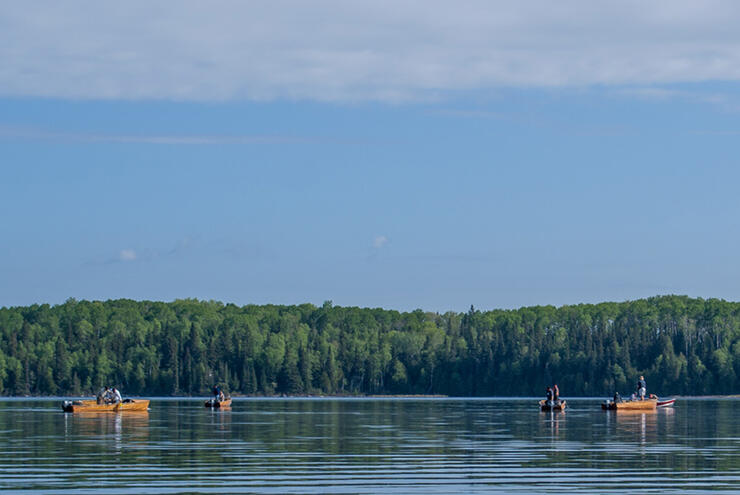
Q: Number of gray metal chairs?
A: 0